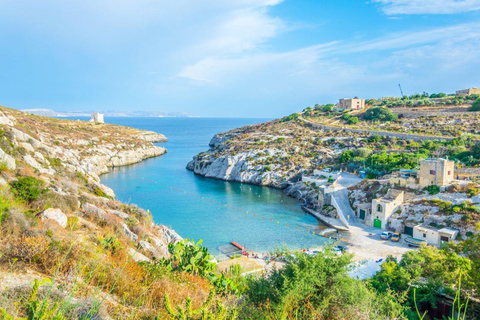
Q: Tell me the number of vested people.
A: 0